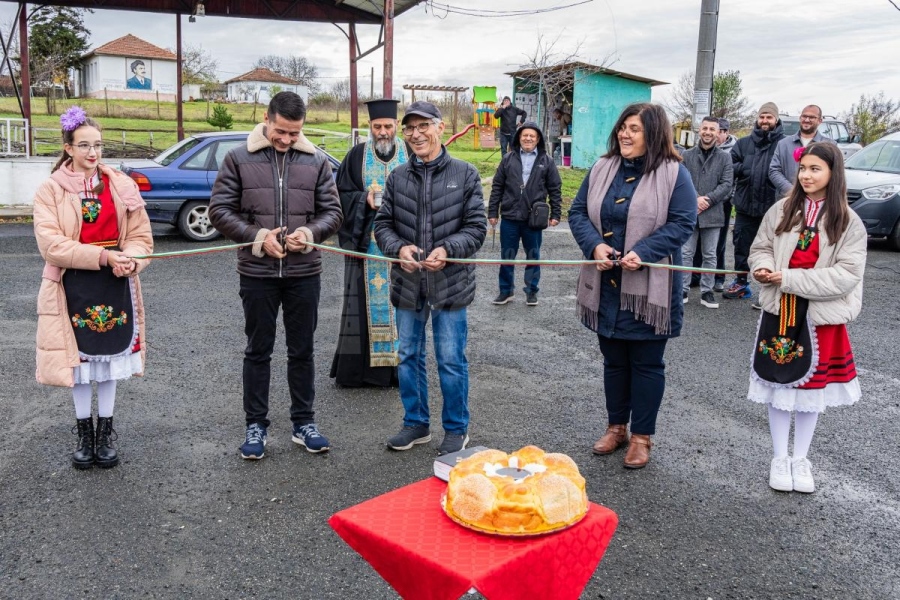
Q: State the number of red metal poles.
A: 4